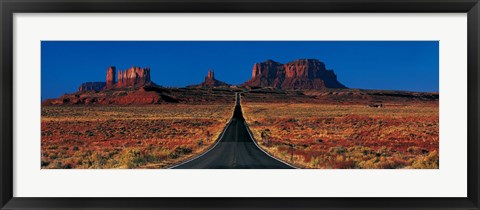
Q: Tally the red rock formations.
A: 3